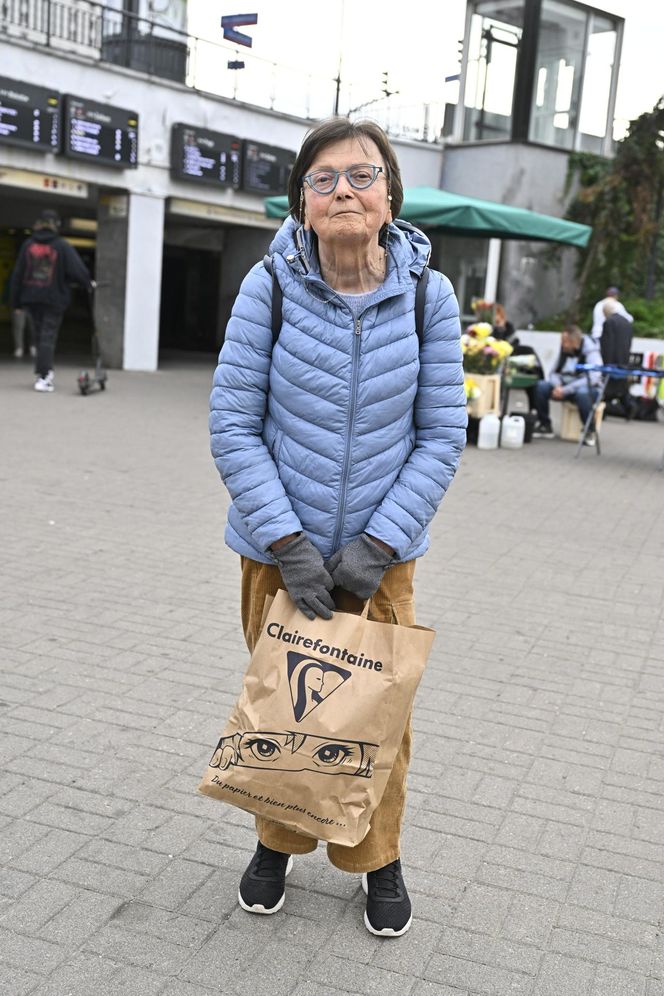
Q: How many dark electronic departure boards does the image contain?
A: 4